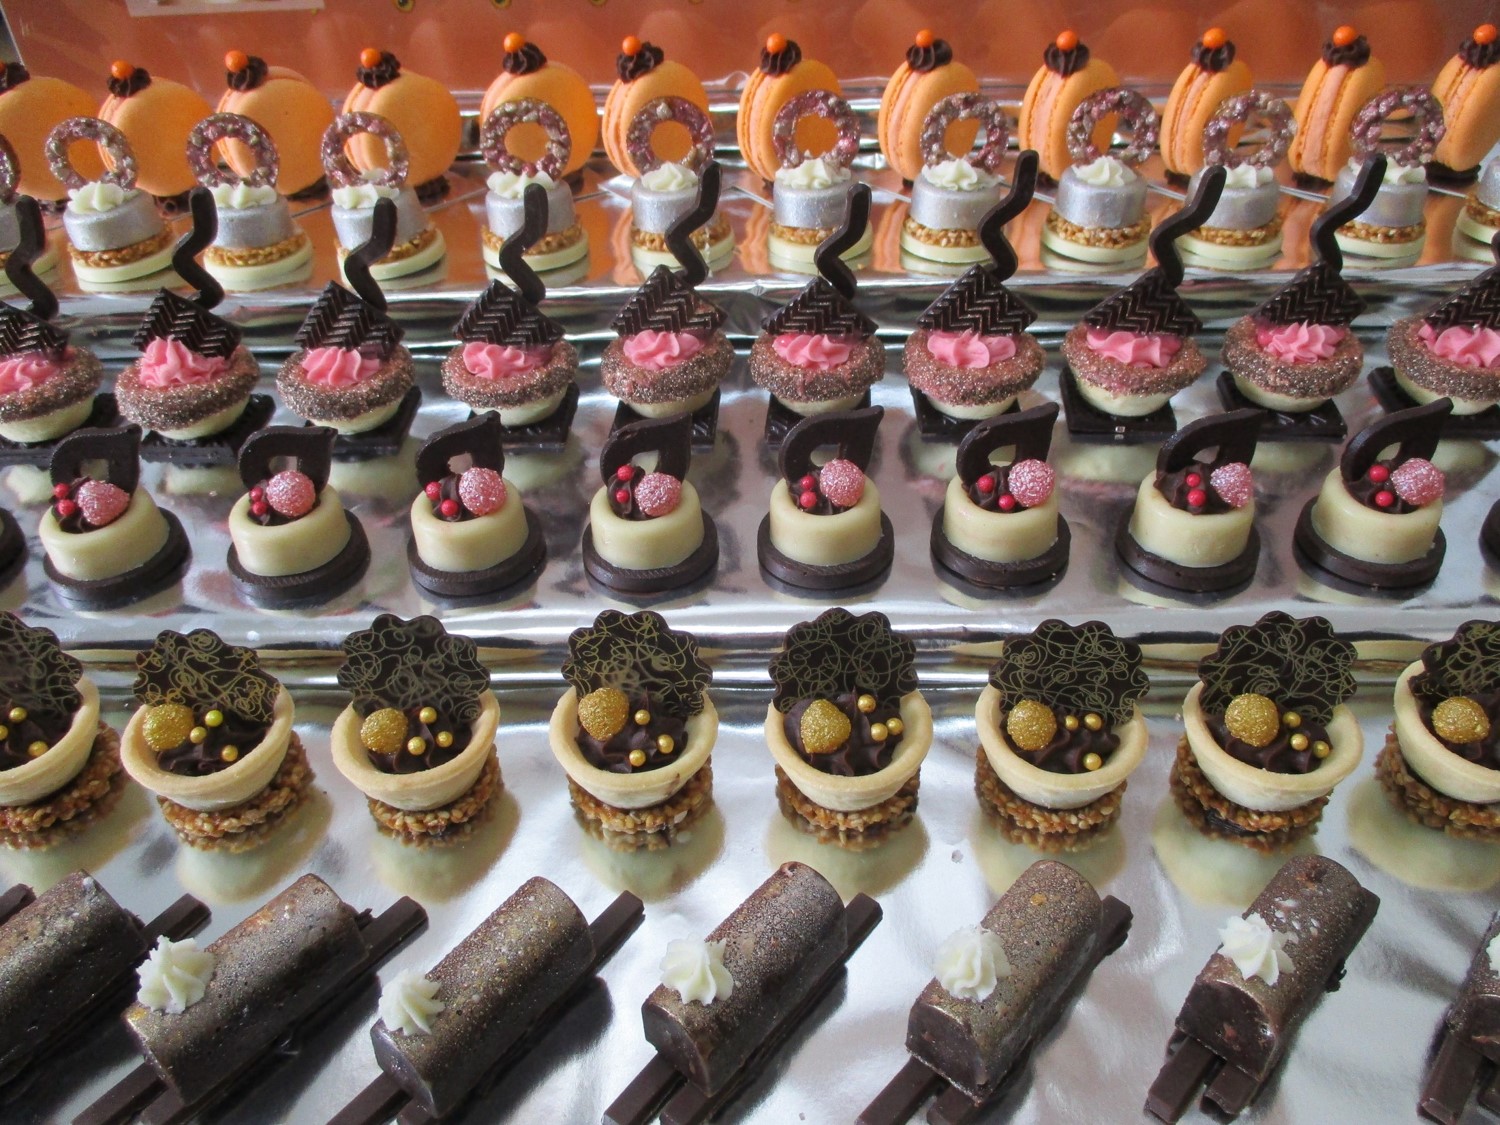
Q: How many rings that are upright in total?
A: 11